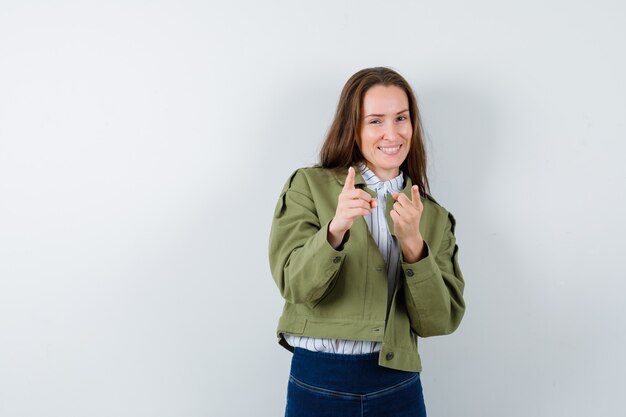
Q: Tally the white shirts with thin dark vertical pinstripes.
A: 1